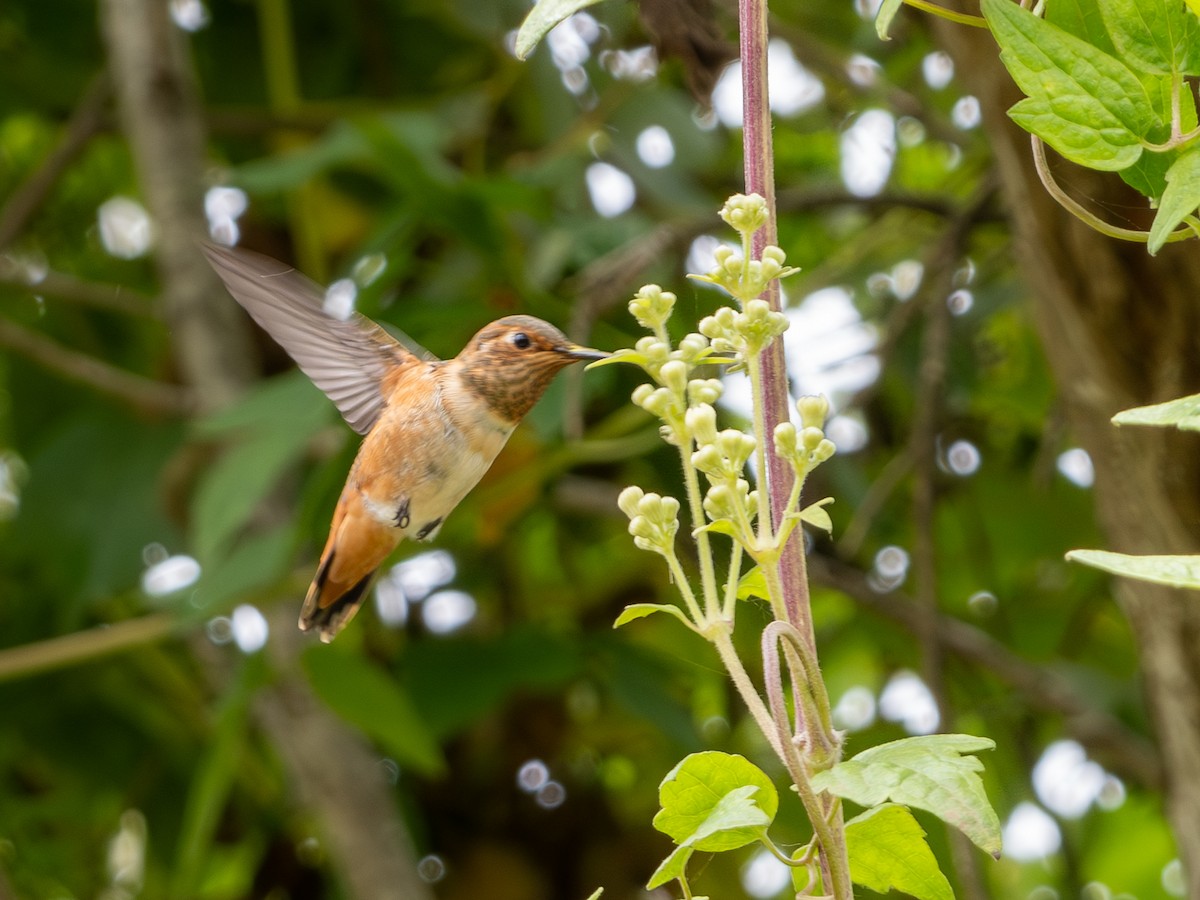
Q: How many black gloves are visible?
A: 0